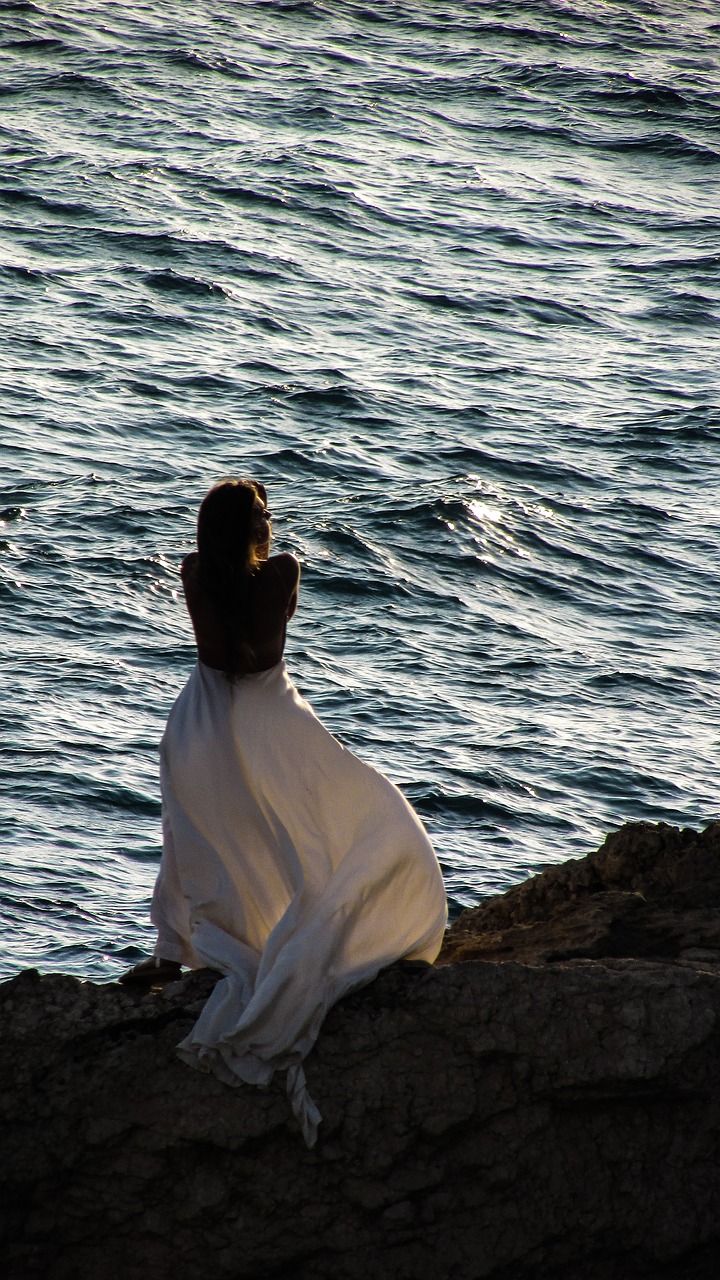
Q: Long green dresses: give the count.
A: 0